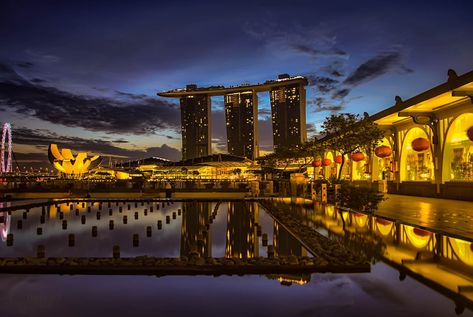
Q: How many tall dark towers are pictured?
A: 3